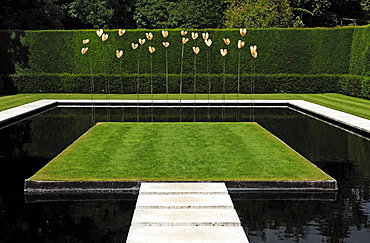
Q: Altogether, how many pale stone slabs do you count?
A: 4